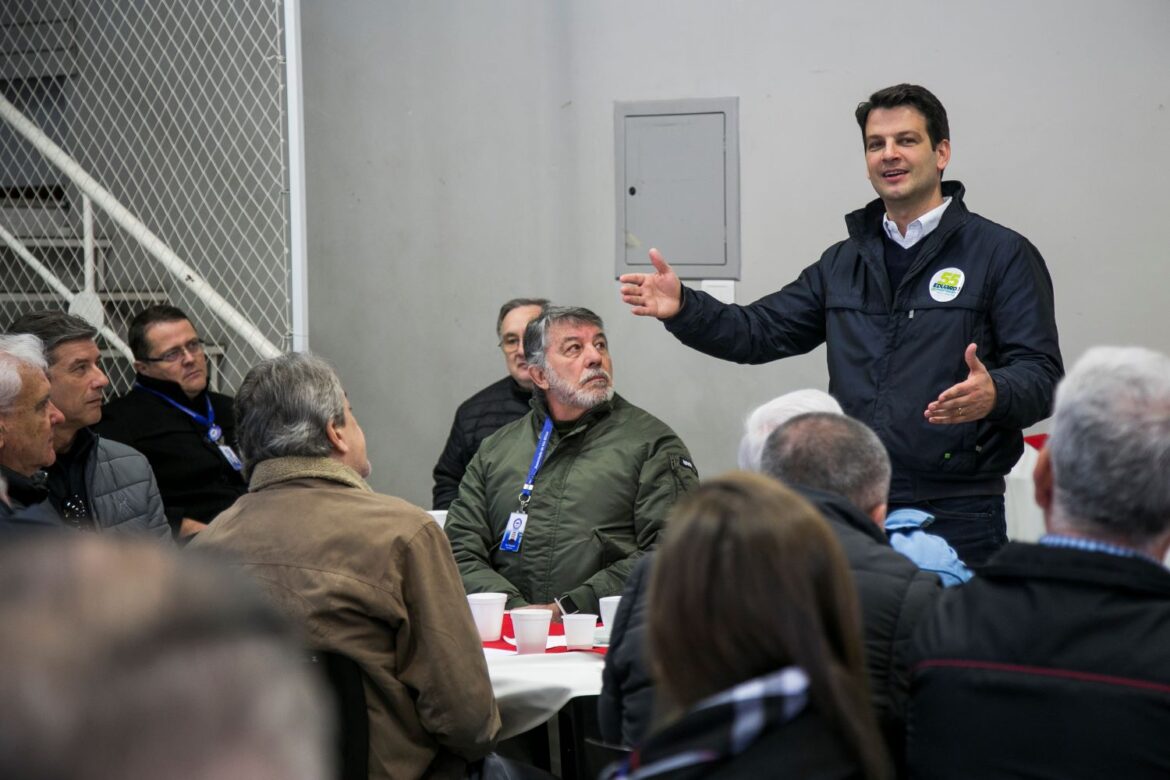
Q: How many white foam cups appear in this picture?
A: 4